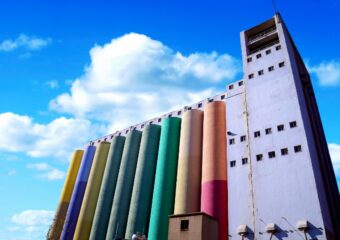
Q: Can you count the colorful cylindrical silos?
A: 9